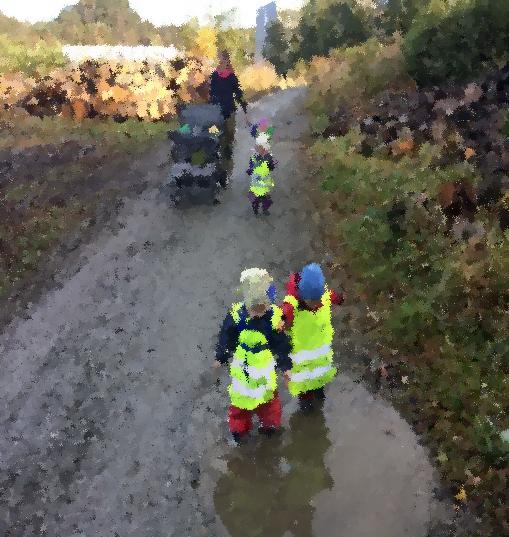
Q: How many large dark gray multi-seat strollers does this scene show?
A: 1